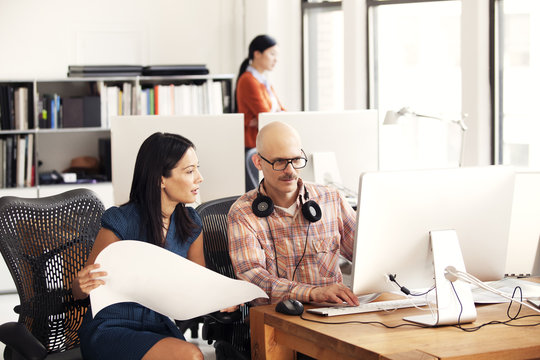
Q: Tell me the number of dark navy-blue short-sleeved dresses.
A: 1